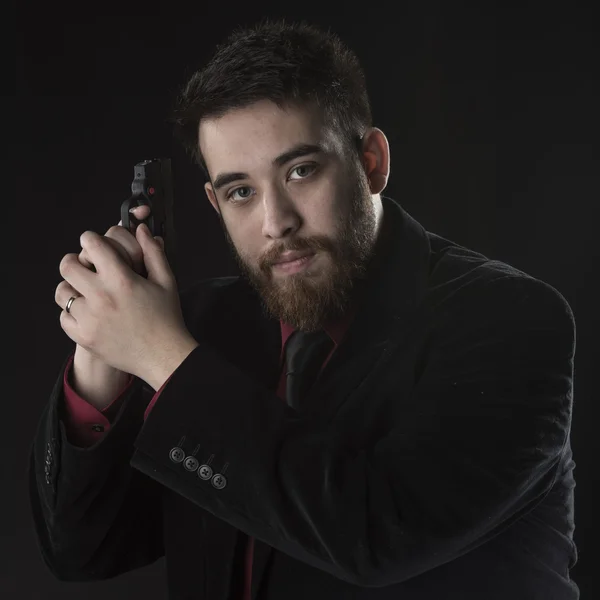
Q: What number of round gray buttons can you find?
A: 4